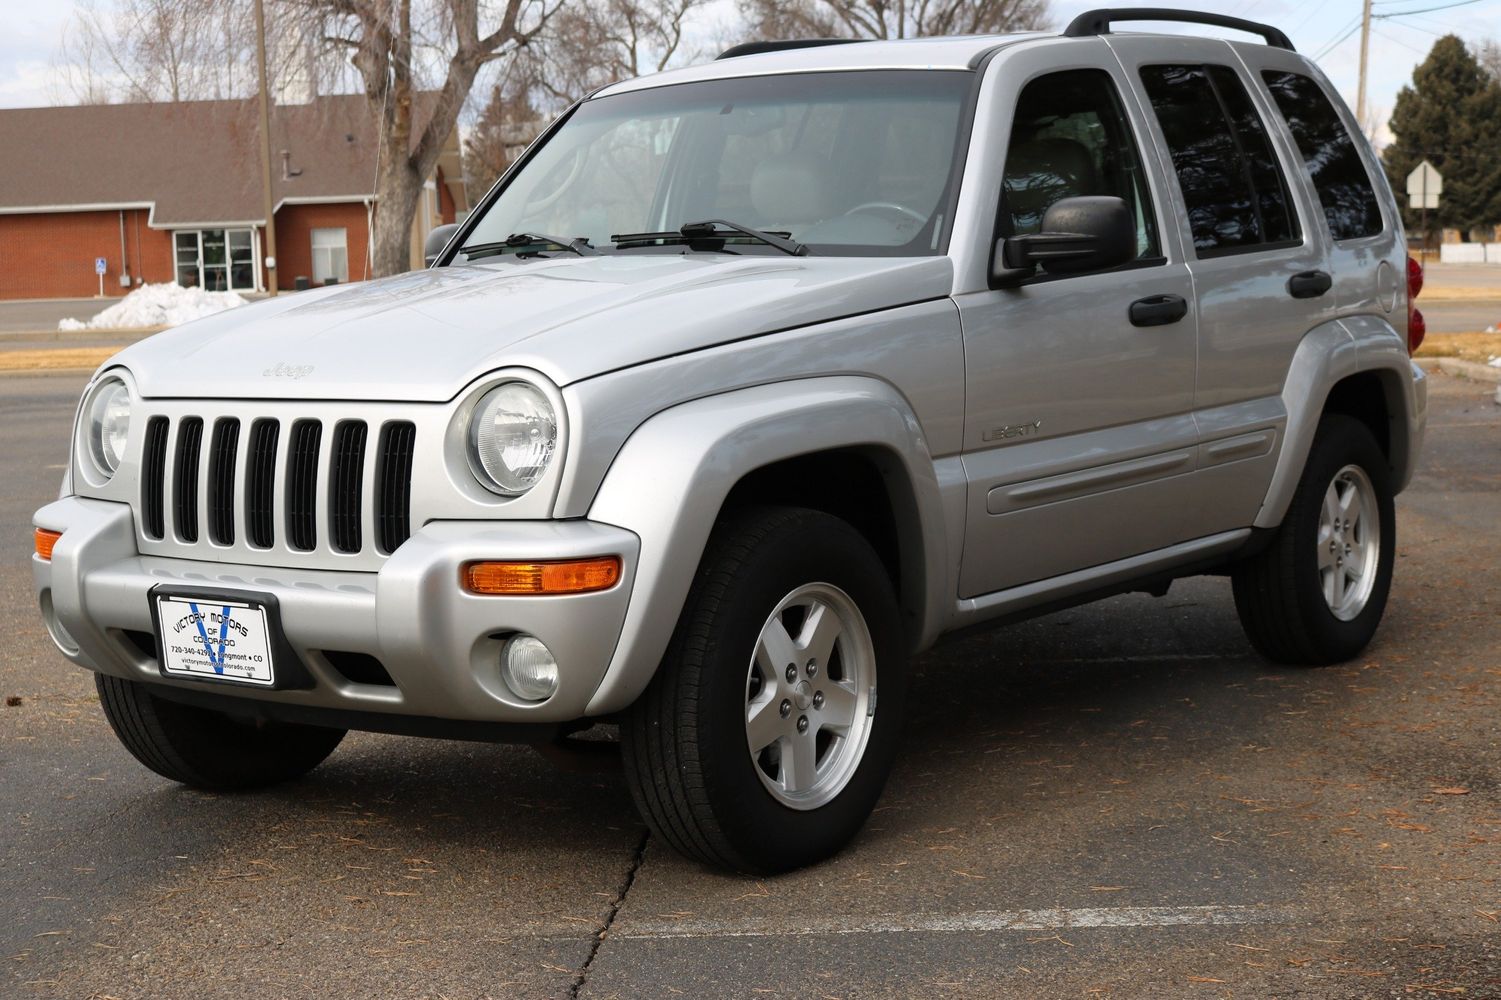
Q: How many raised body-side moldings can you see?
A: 2